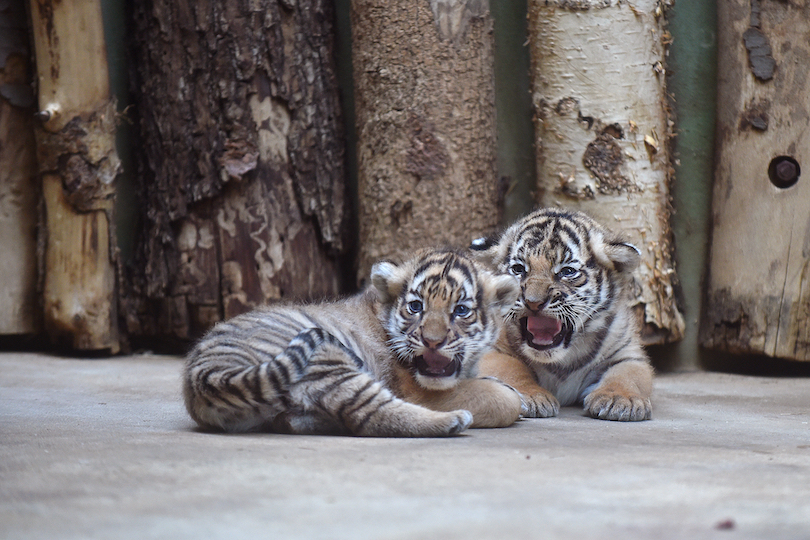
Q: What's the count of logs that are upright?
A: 6